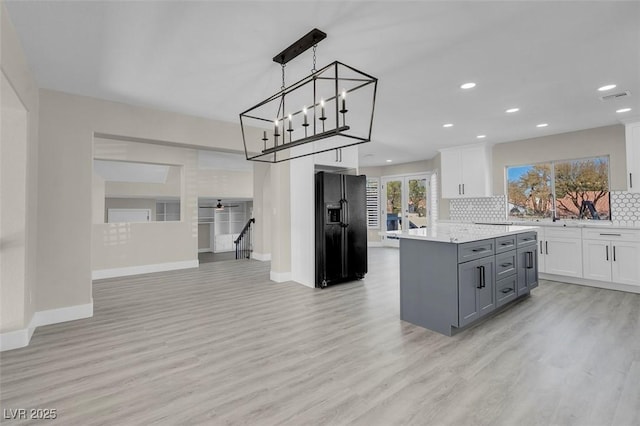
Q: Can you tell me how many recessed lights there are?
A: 8